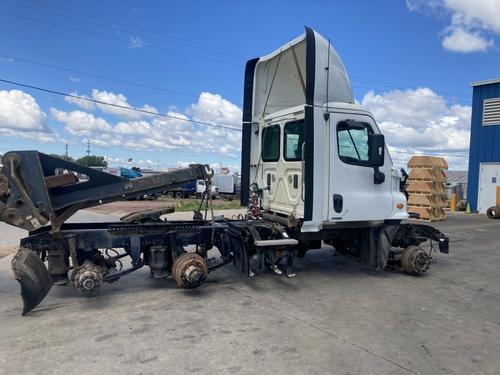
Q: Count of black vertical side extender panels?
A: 2